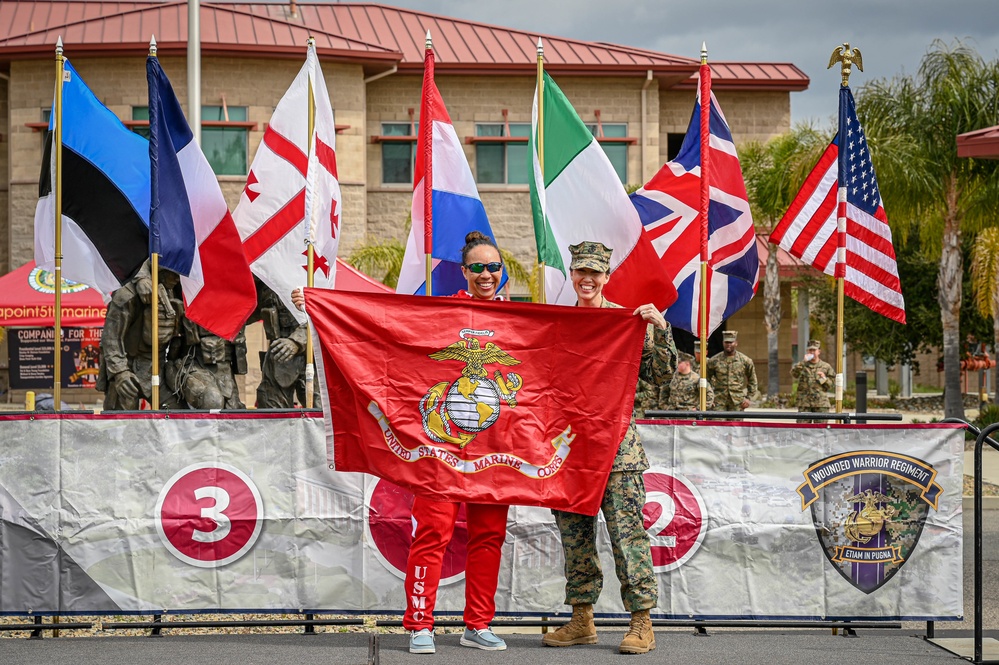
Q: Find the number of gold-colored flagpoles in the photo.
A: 7